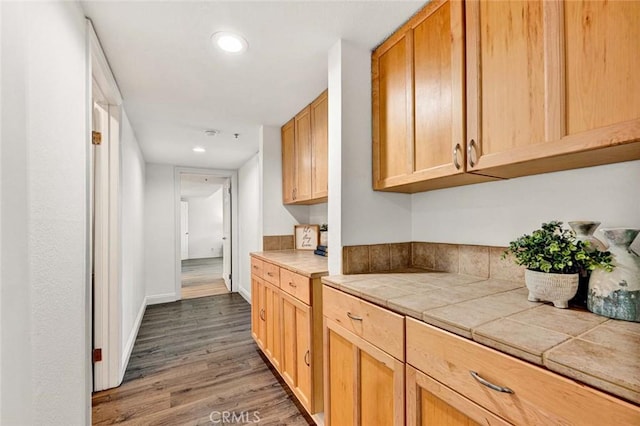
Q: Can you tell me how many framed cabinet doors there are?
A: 10